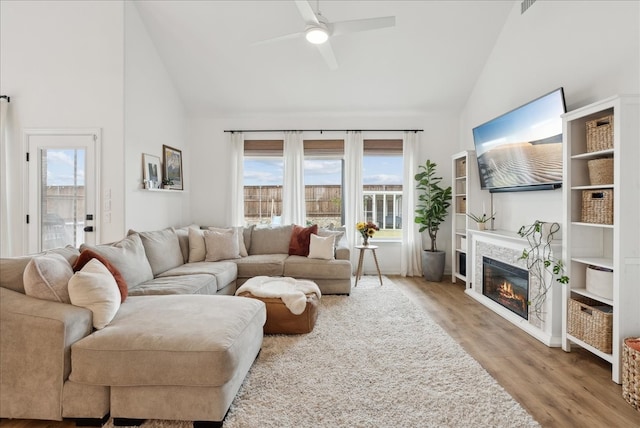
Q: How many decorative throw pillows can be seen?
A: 8